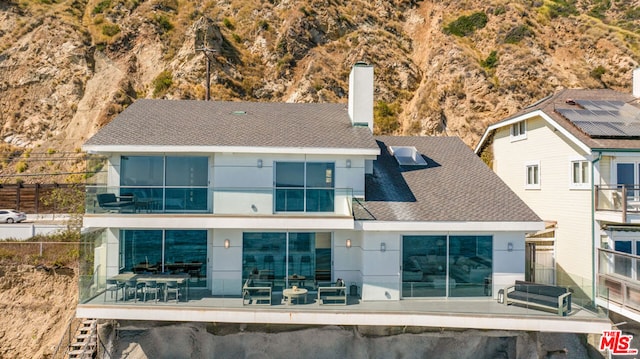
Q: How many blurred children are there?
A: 0